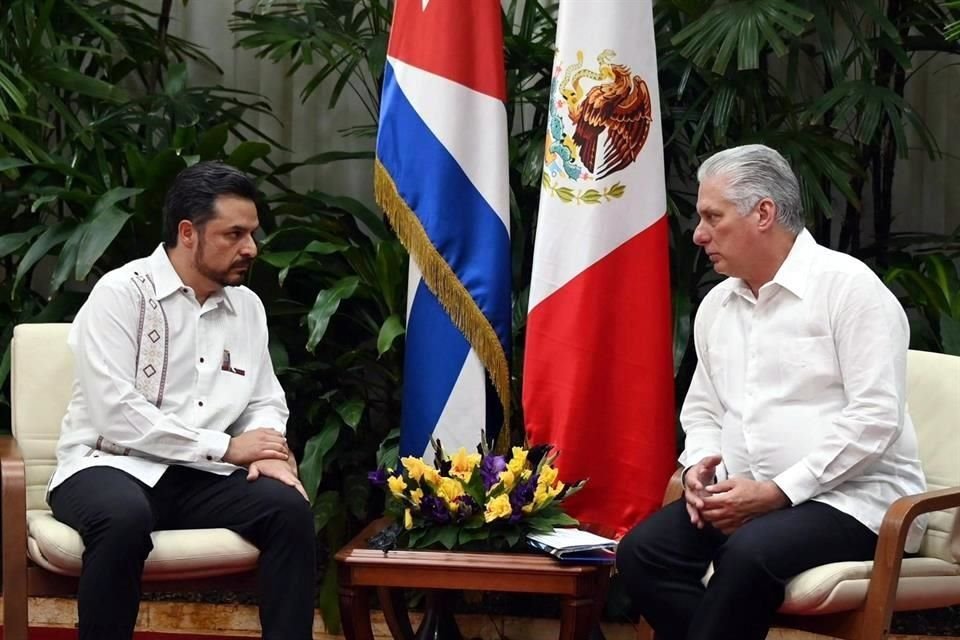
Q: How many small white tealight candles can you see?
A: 0